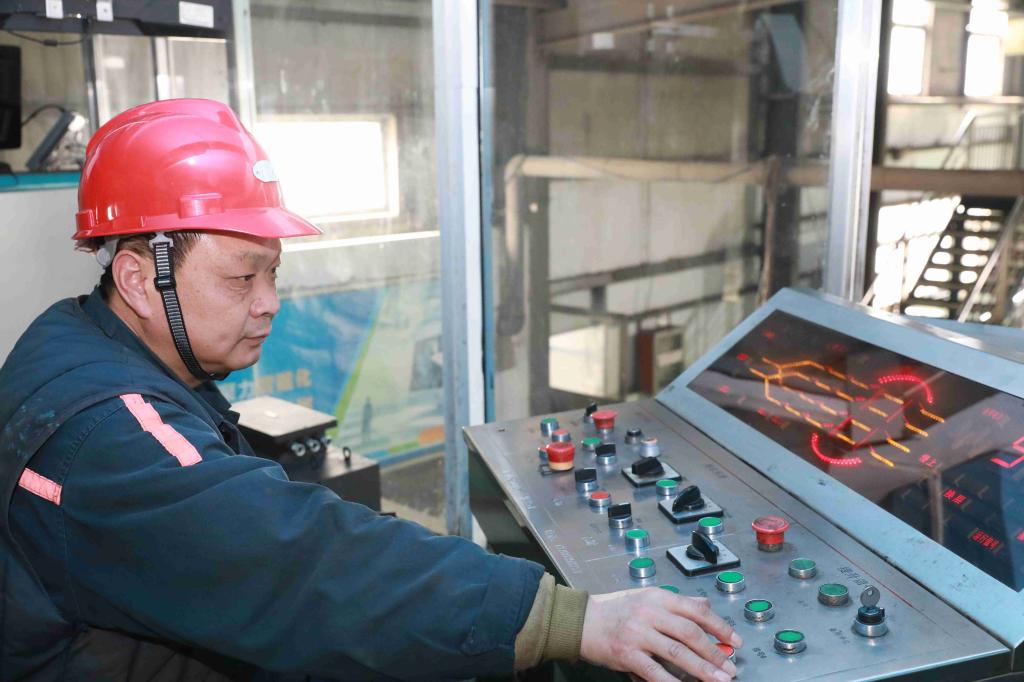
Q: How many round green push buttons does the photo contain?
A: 12